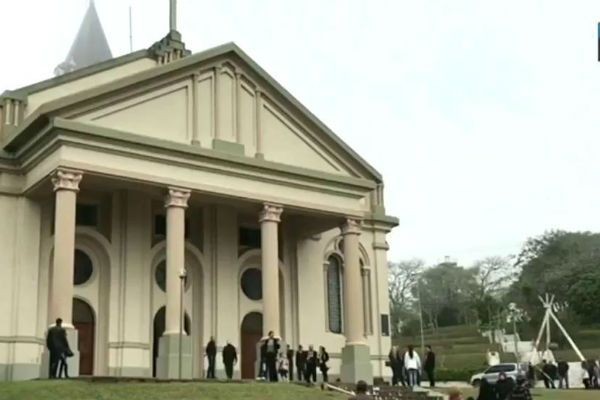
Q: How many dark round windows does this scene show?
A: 3